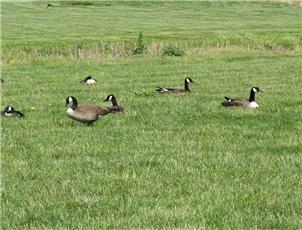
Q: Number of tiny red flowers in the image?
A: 0